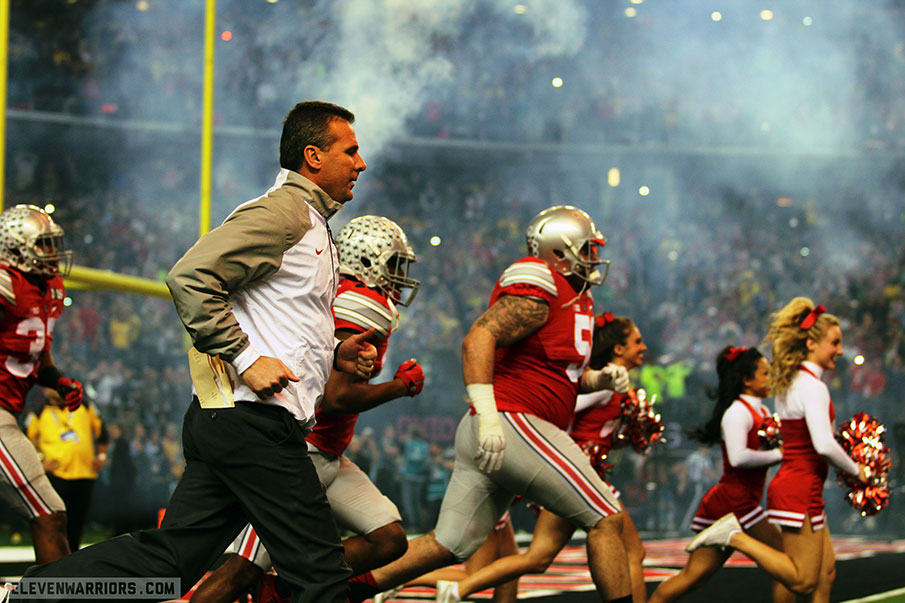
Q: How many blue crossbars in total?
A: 0